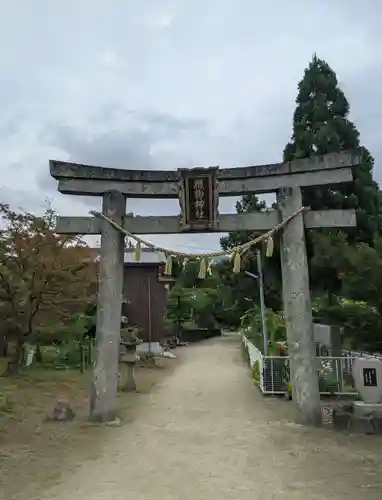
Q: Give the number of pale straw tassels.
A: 5